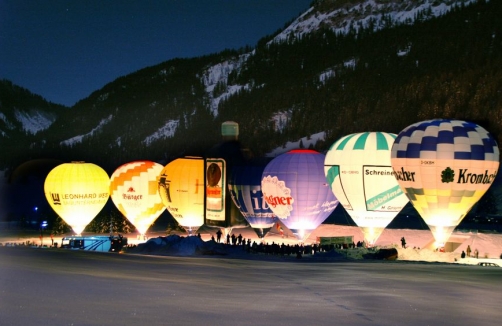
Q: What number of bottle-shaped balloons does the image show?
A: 1